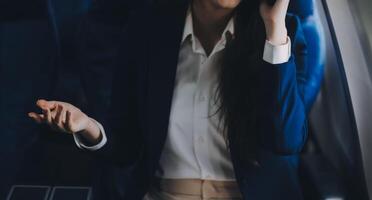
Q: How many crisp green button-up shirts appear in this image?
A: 0